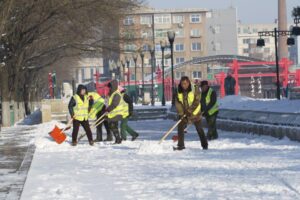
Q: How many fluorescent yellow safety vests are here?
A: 6